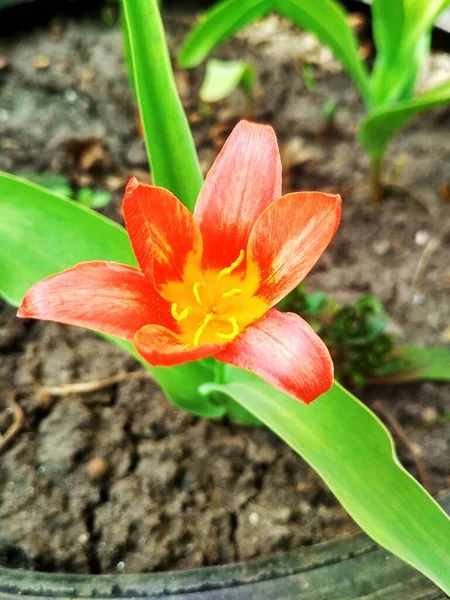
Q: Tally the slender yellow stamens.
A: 6